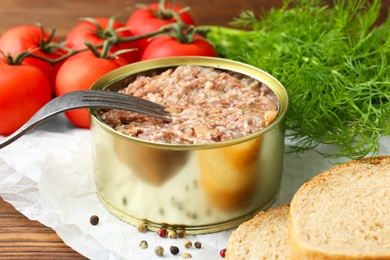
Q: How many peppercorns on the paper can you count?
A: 12